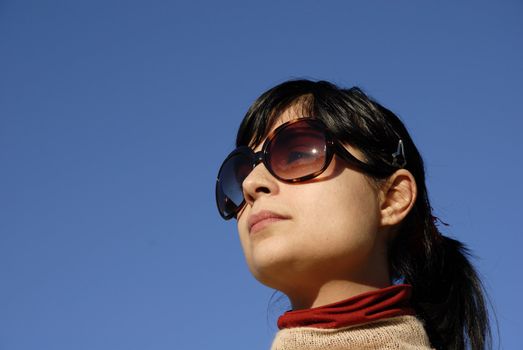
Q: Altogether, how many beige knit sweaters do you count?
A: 1